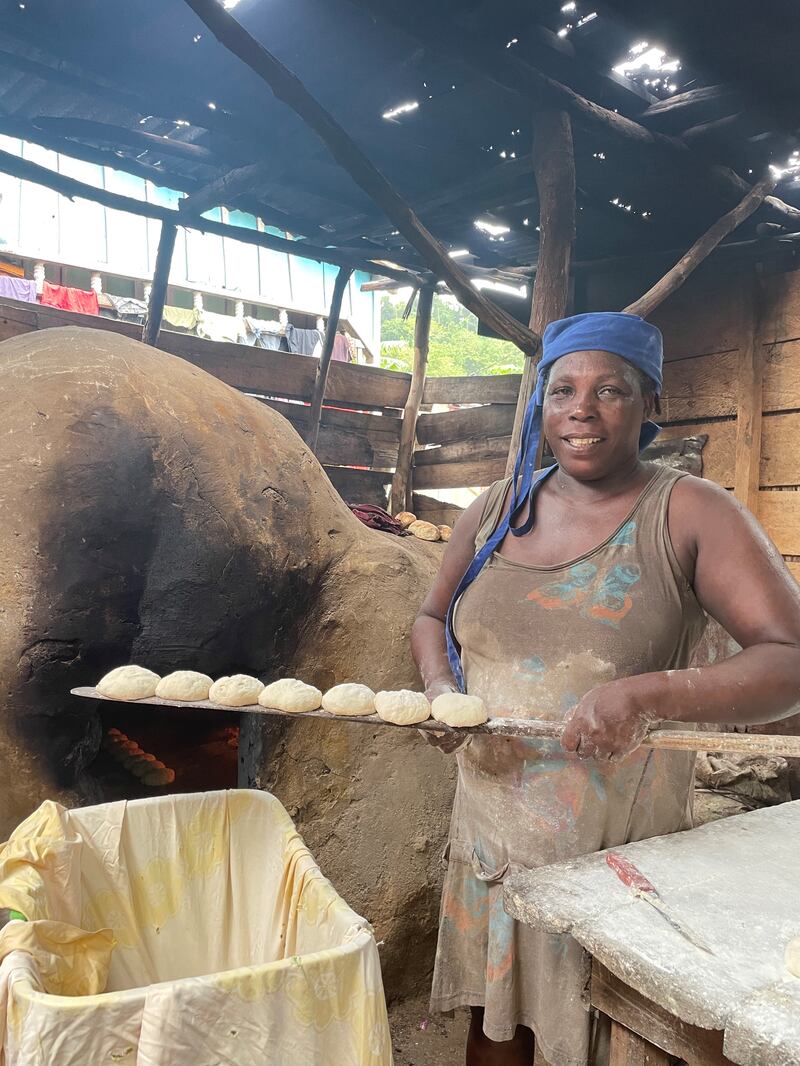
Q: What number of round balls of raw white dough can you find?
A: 7